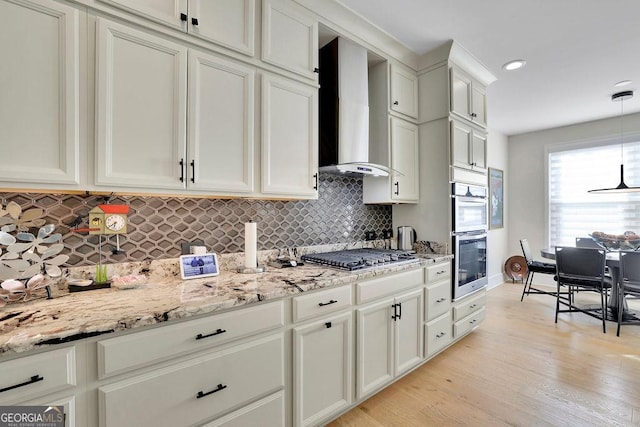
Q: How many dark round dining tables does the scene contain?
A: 1